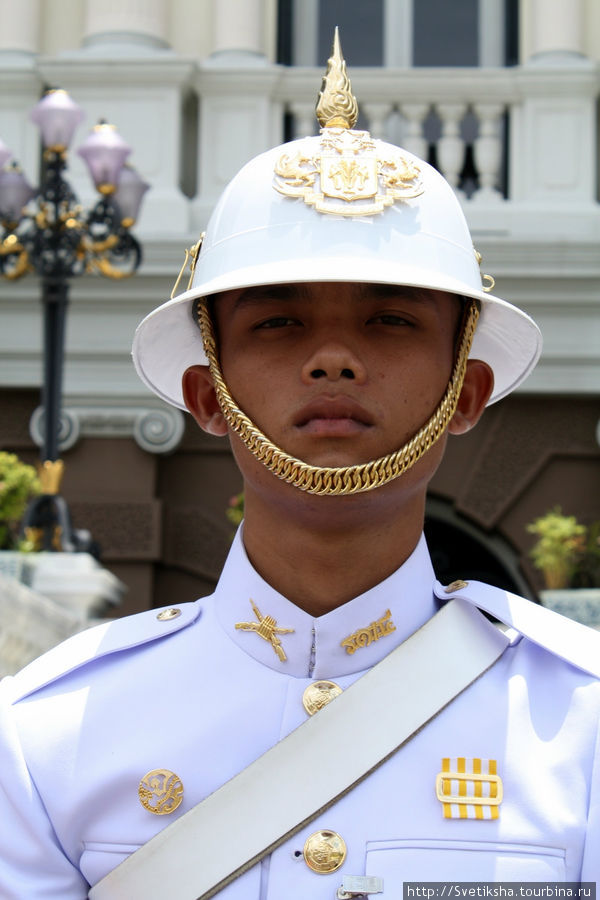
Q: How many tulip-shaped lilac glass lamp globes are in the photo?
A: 5